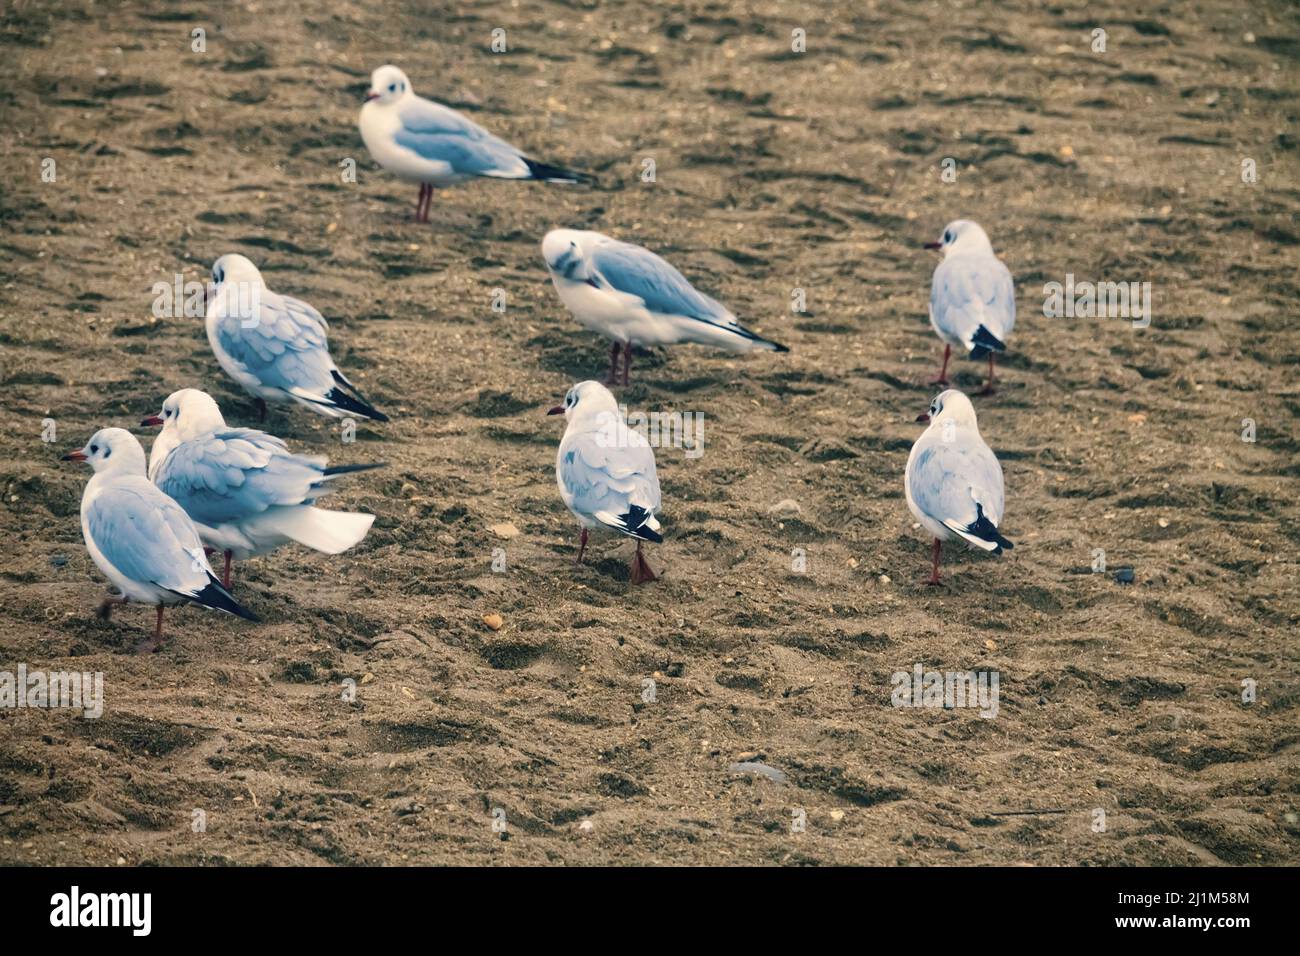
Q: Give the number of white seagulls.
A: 8